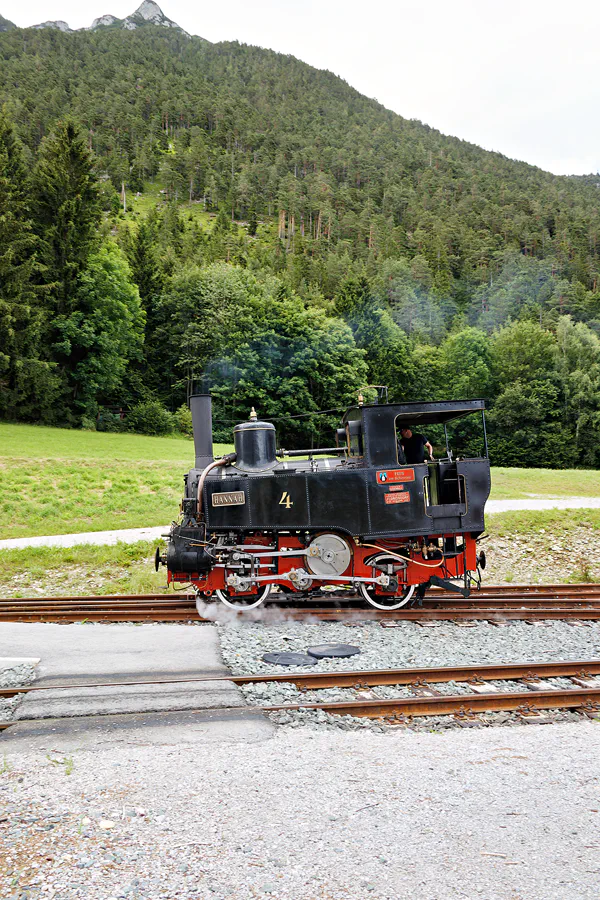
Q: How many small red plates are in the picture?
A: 3